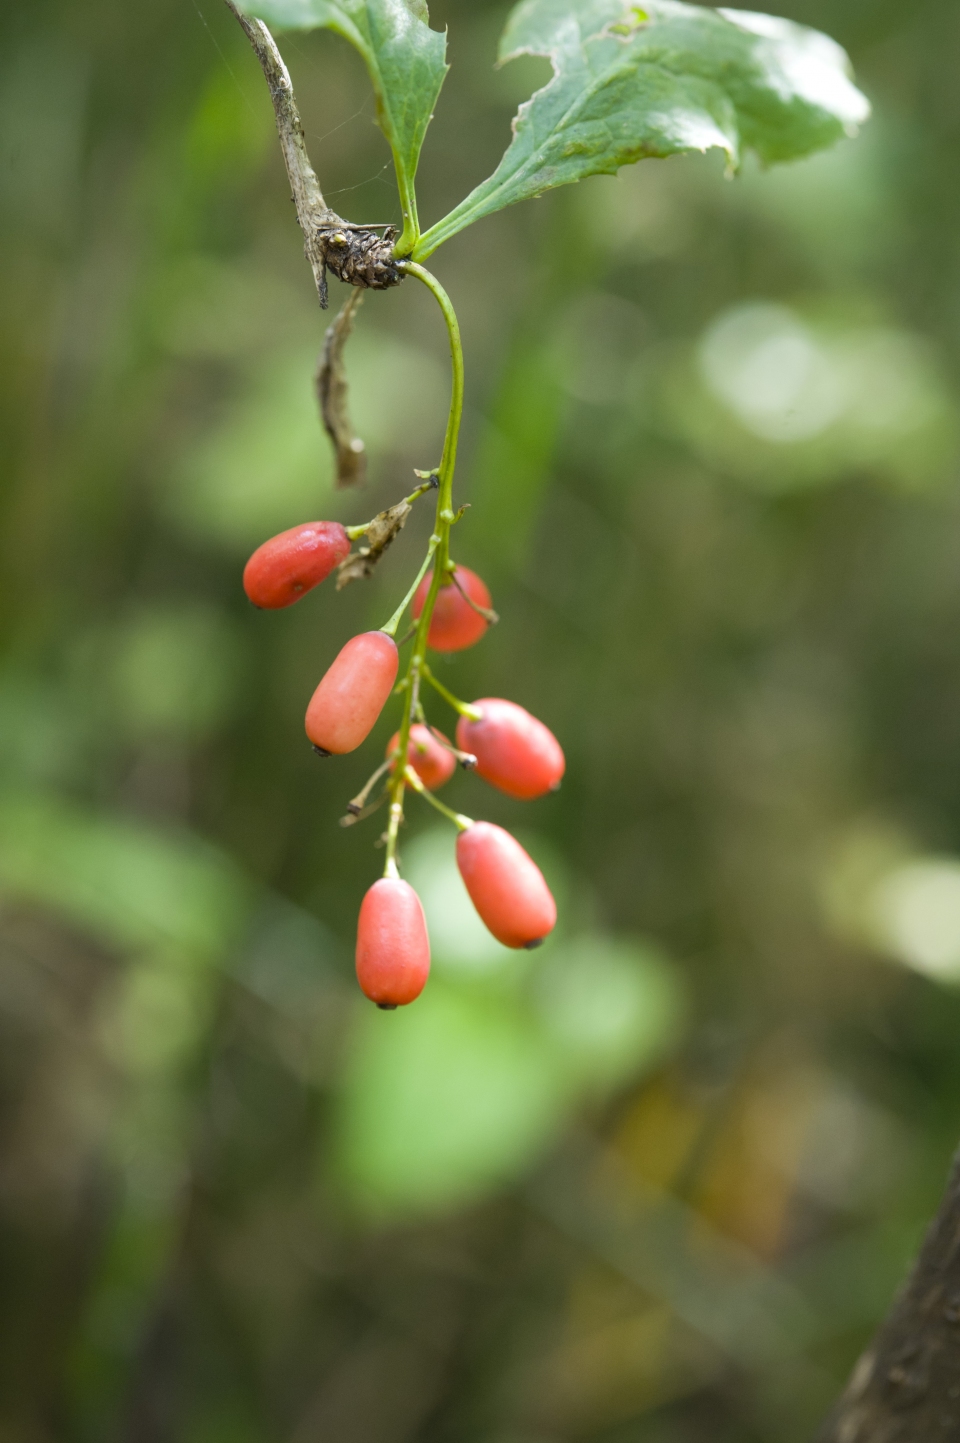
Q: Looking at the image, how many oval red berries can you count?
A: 7